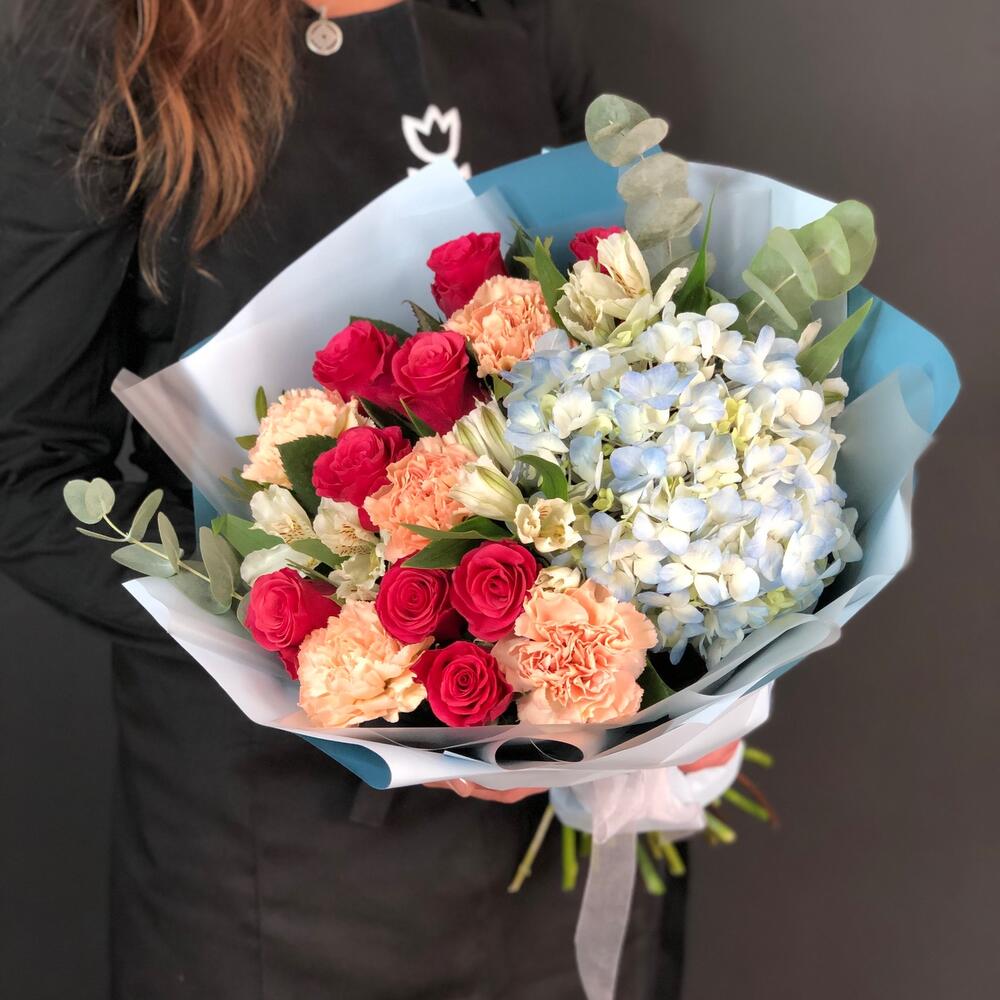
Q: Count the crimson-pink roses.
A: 9